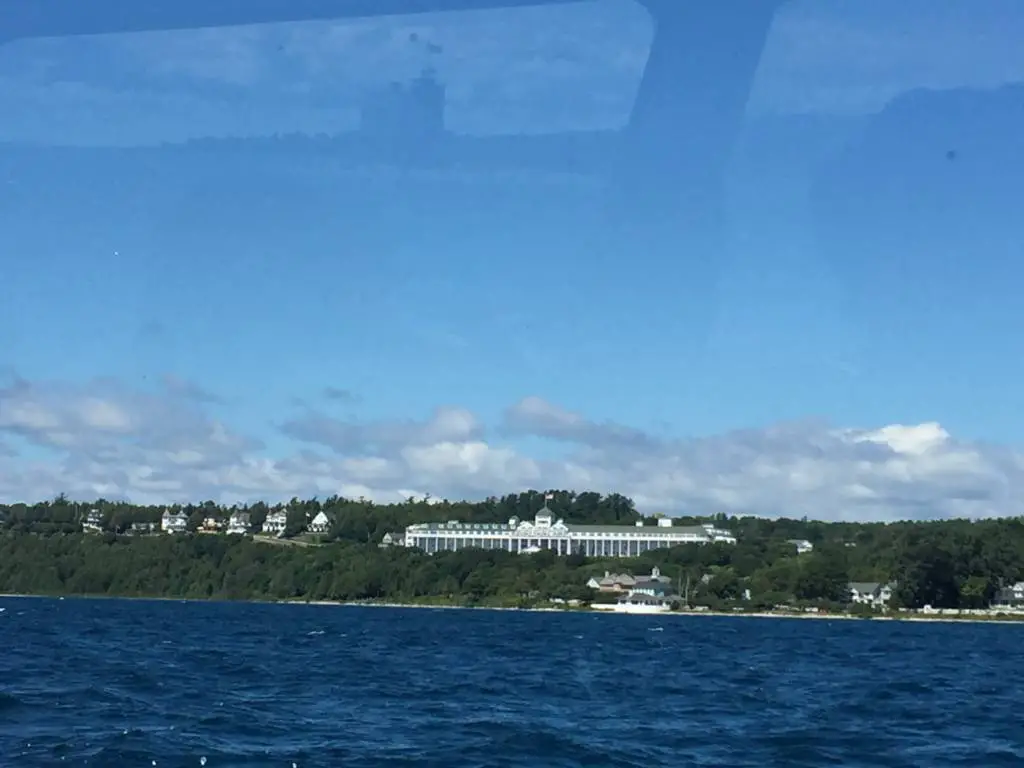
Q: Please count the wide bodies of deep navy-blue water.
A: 1